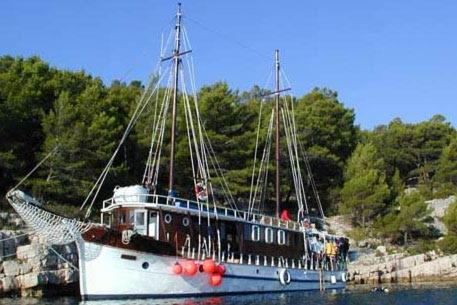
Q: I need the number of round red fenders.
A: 5